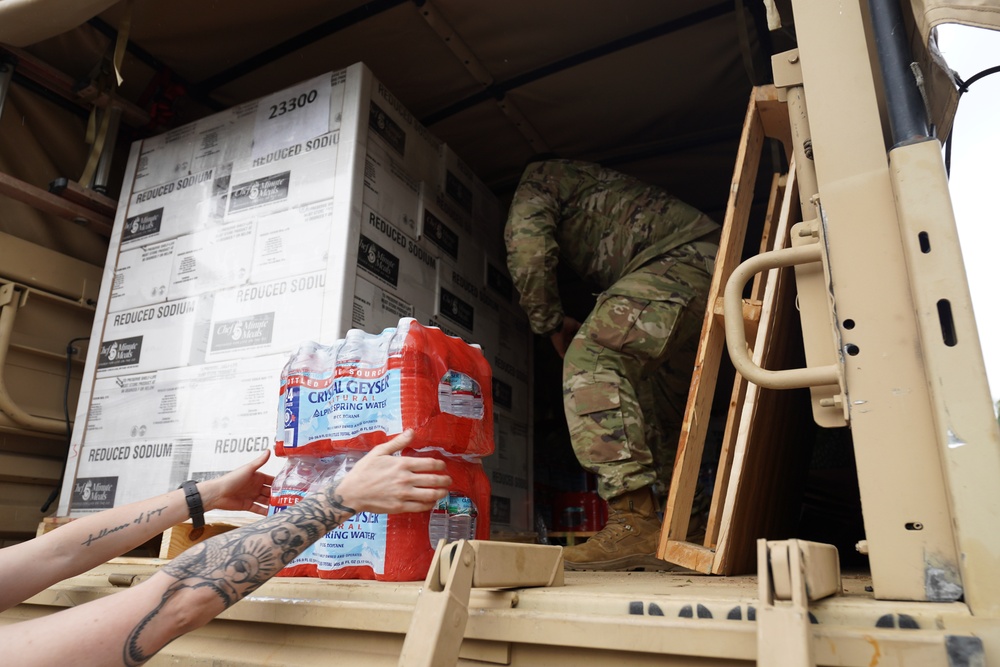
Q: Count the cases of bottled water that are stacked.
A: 2